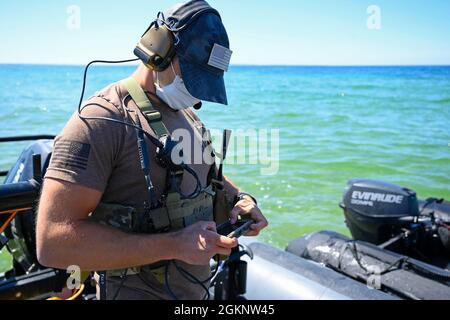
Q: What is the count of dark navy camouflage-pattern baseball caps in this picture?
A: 1